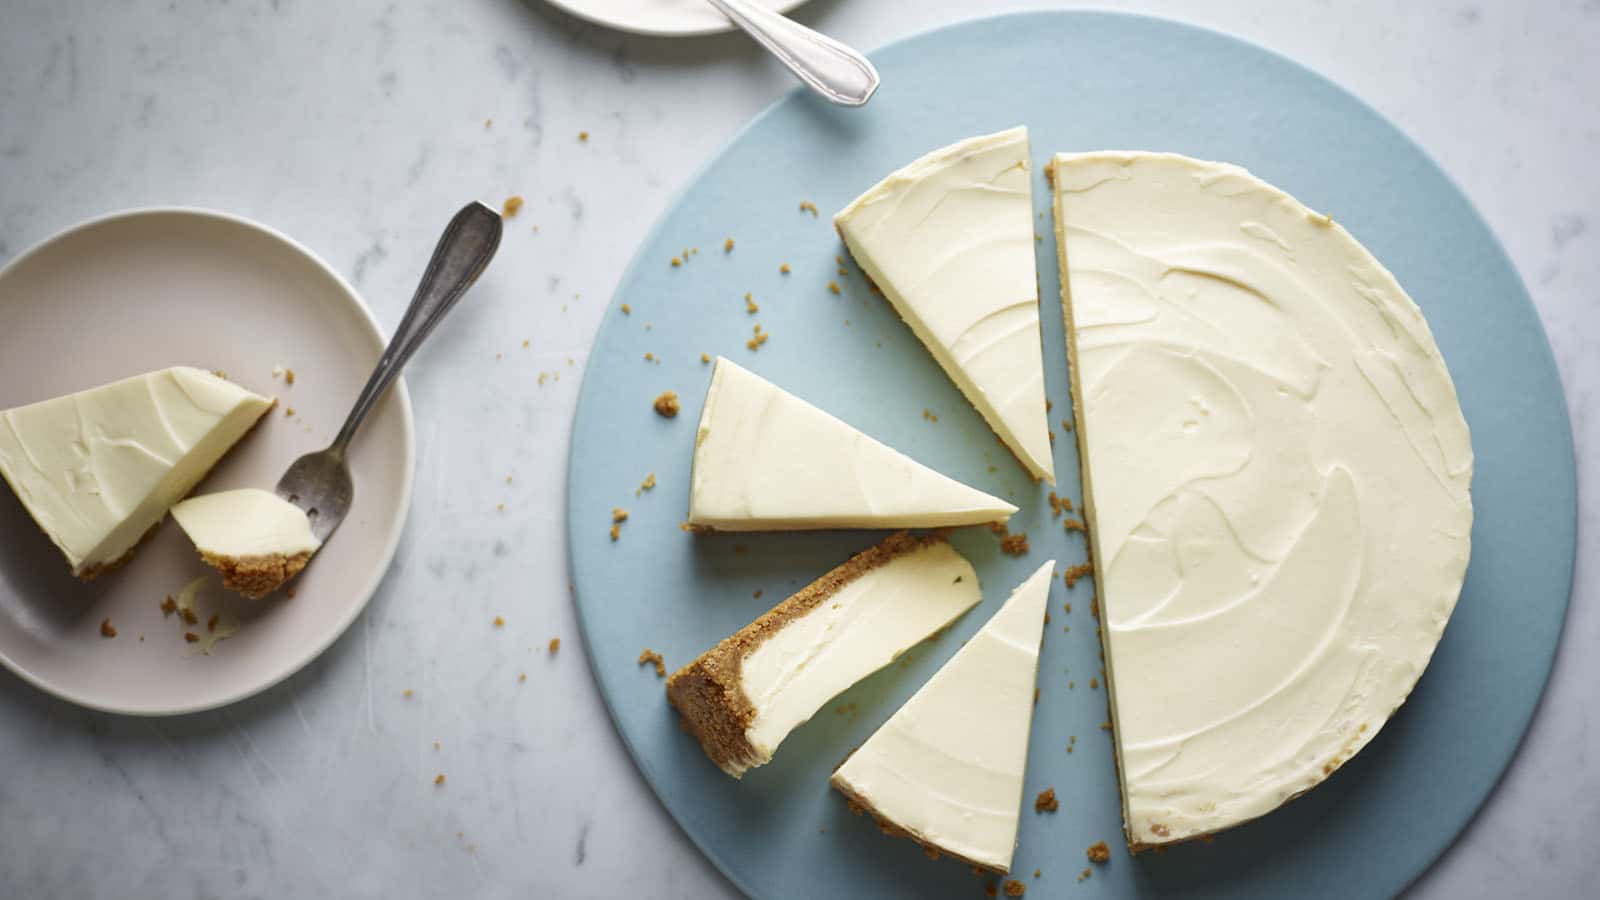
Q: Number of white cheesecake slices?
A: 5